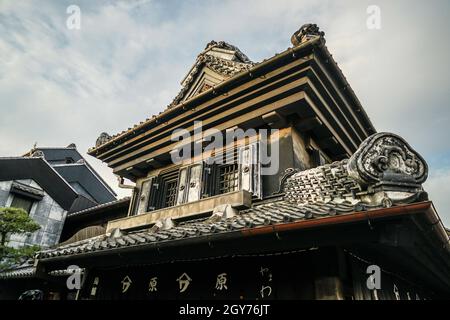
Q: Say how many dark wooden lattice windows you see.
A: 2